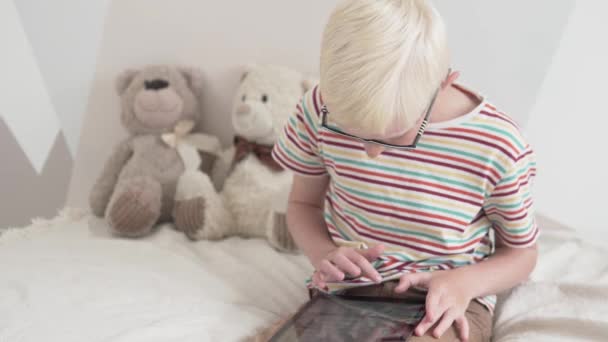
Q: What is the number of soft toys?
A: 2